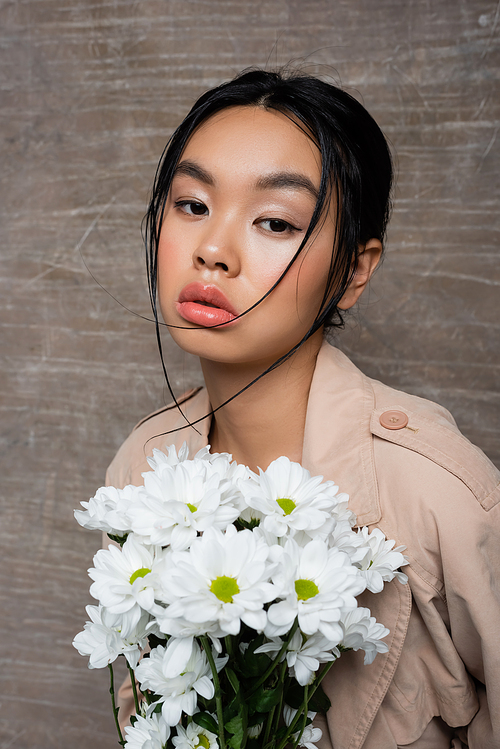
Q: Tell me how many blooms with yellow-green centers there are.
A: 6